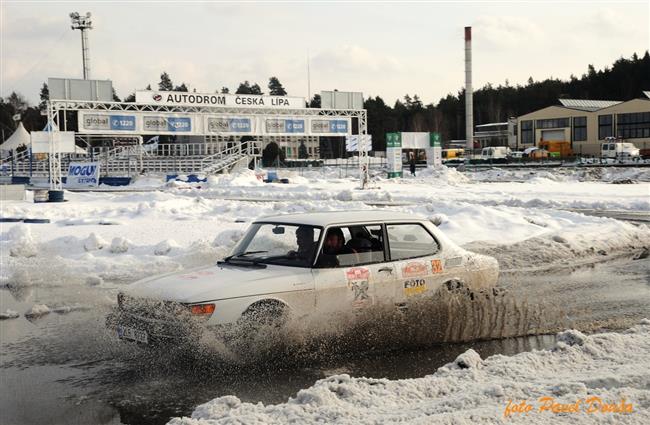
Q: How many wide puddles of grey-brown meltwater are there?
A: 1